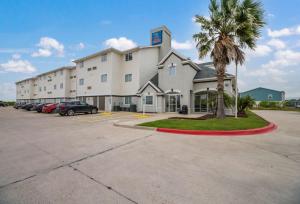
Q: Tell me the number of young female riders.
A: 0